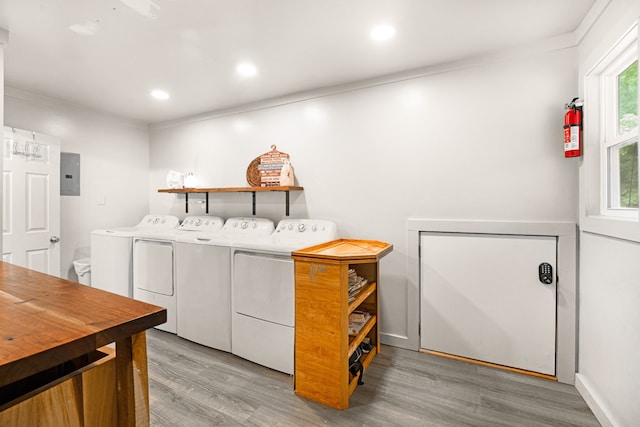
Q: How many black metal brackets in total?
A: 4